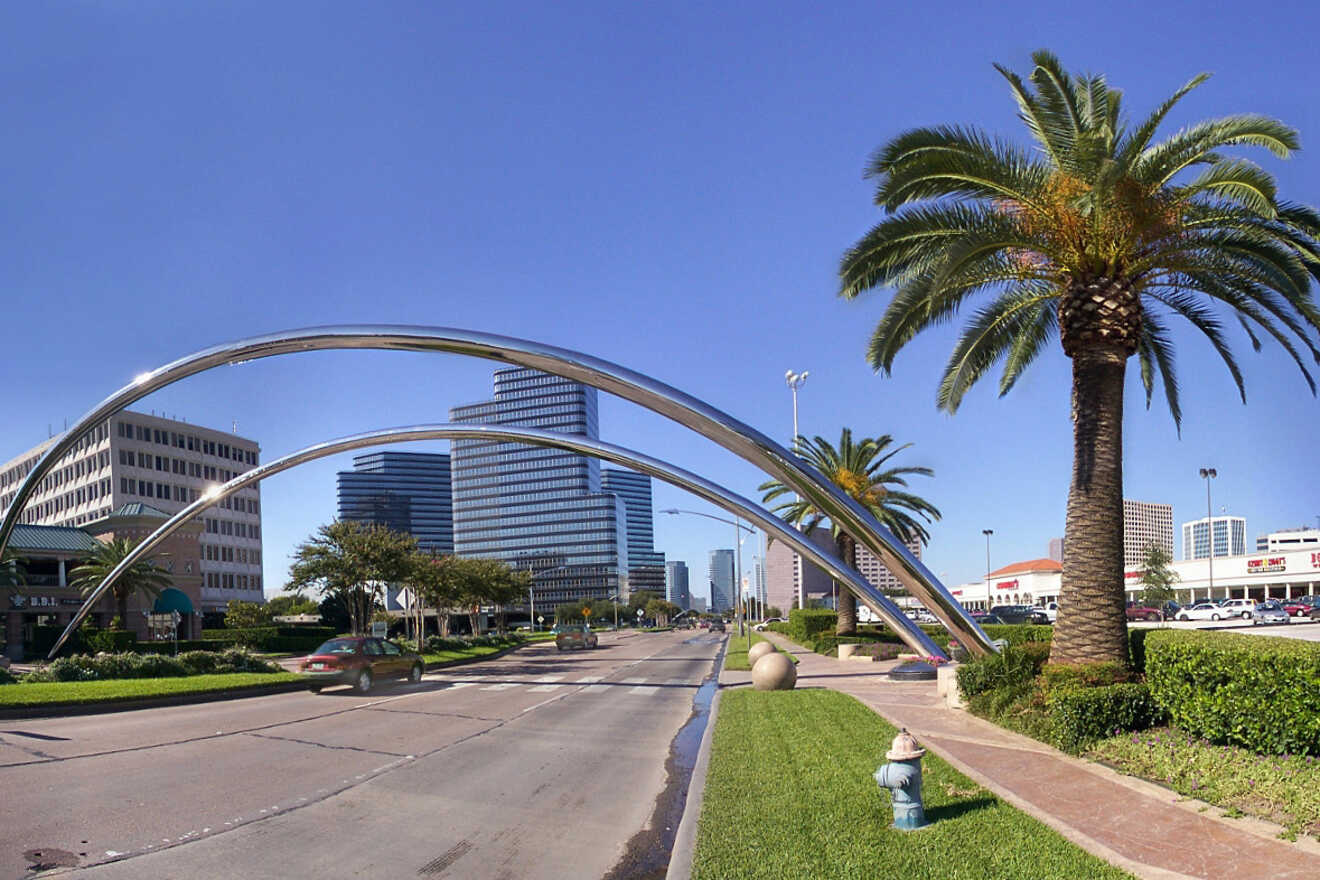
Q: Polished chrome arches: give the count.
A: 2